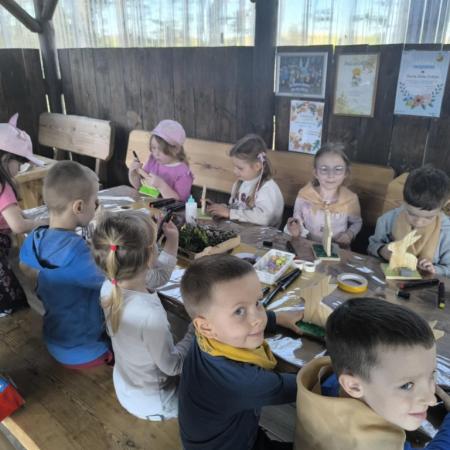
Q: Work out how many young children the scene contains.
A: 9